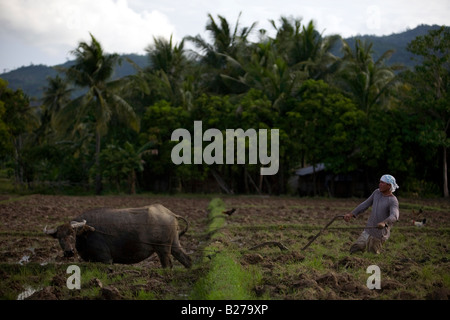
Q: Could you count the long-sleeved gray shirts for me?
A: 1